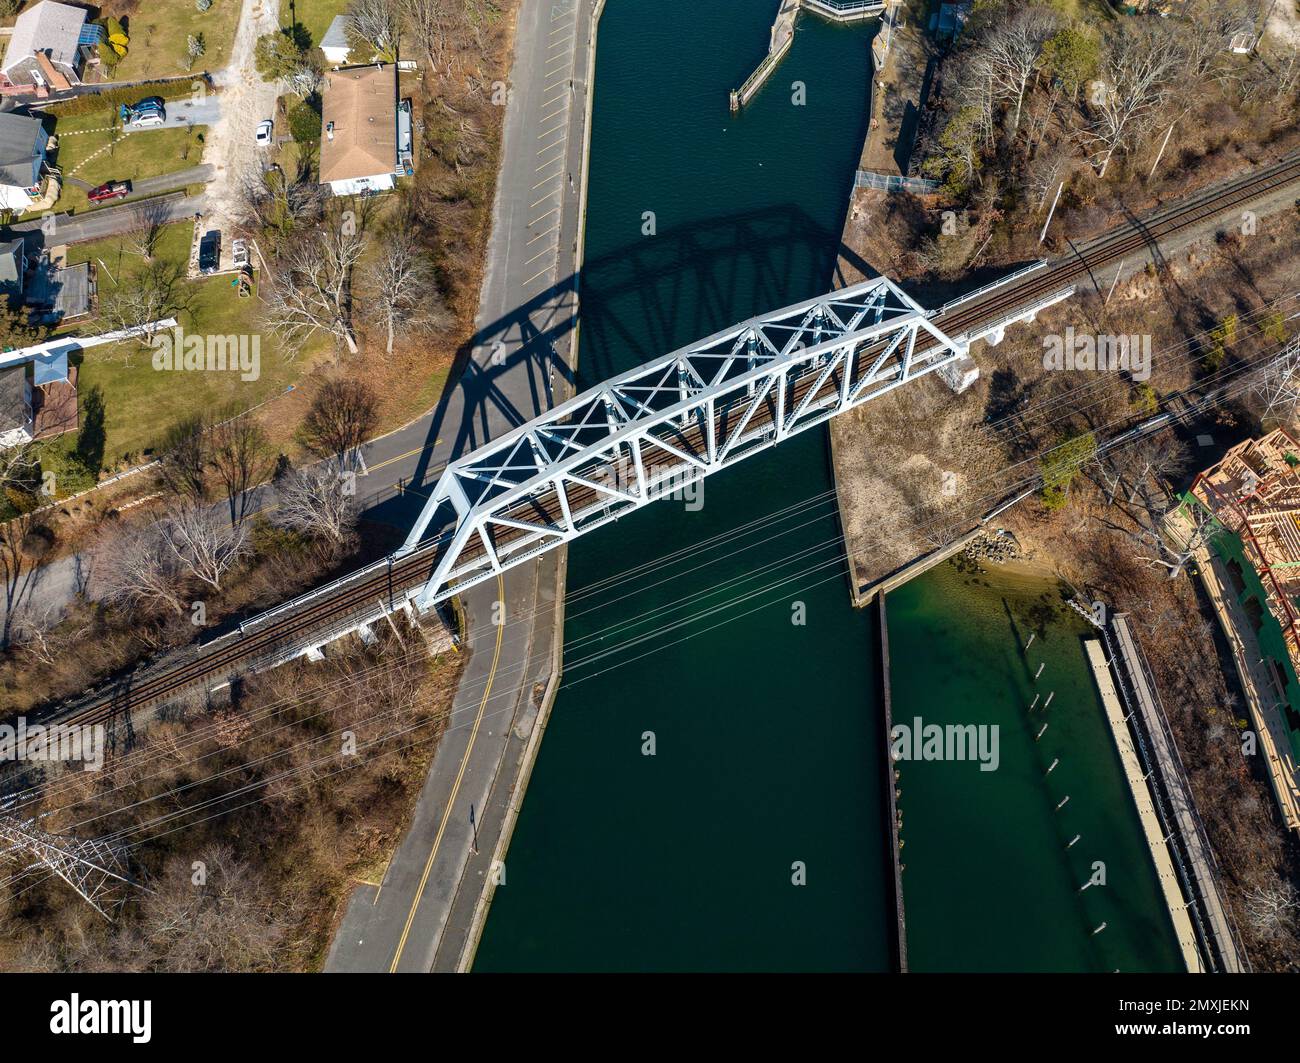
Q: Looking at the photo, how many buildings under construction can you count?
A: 1